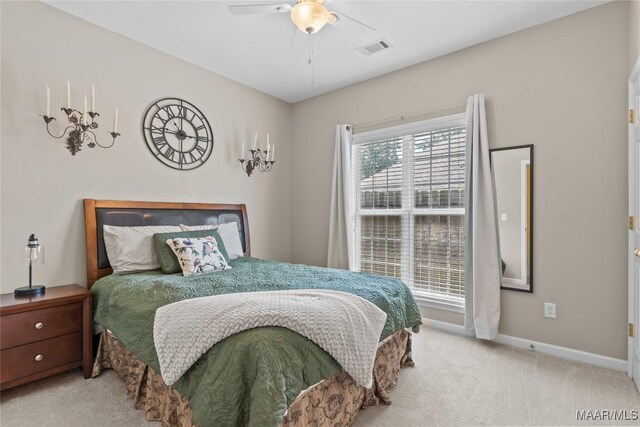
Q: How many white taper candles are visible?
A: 10